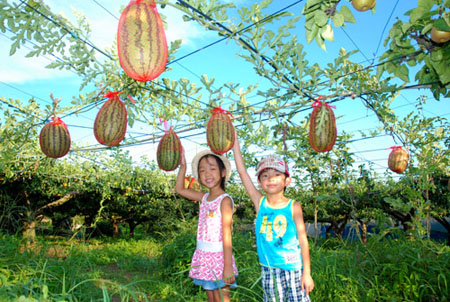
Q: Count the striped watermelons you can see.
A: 7